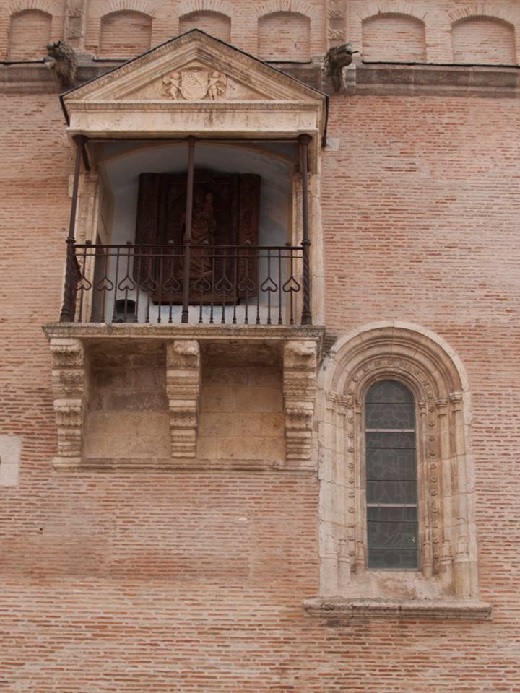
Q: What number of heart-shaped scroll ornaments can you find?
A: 10